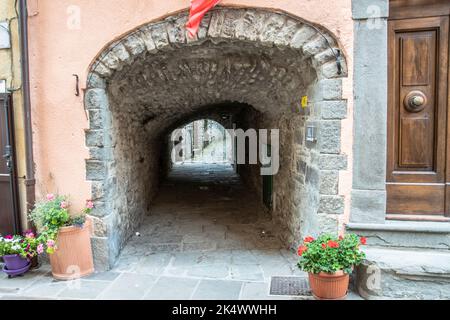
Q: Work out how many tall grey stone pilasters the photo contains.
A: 1